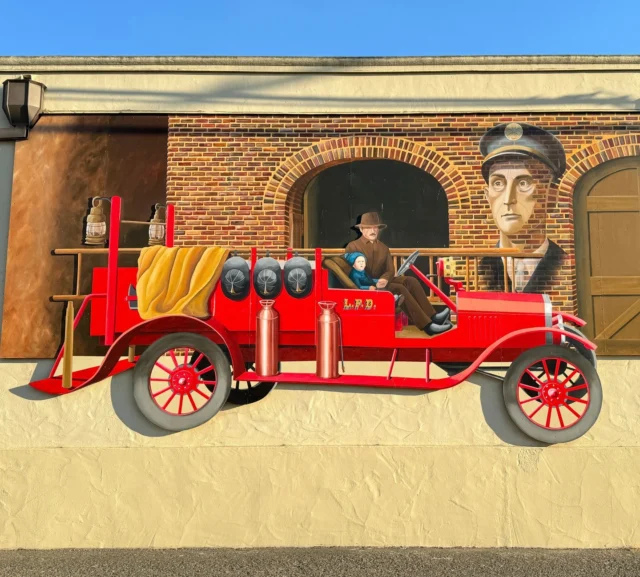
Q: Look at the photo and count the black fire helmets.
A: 3